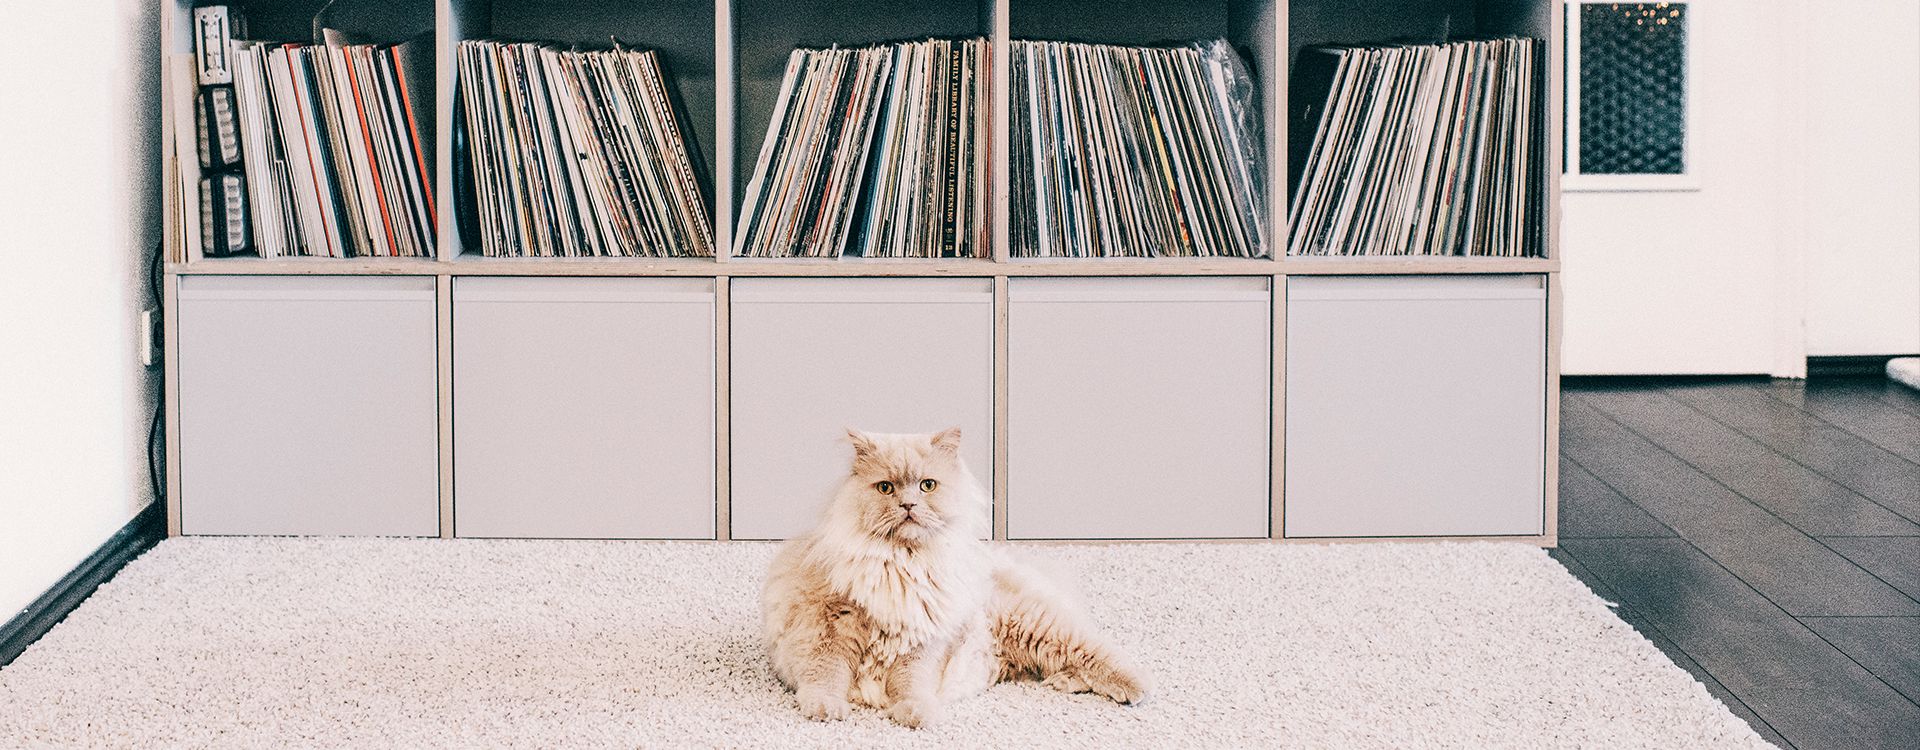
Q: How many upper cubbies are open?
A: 5